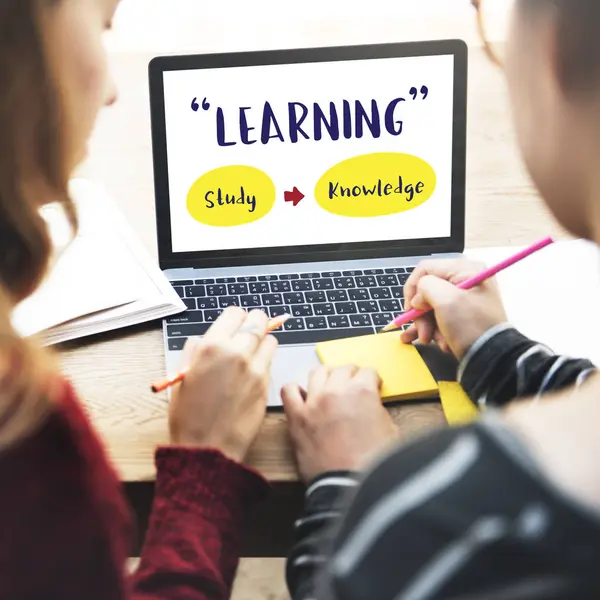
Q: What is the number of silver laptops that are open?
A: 1